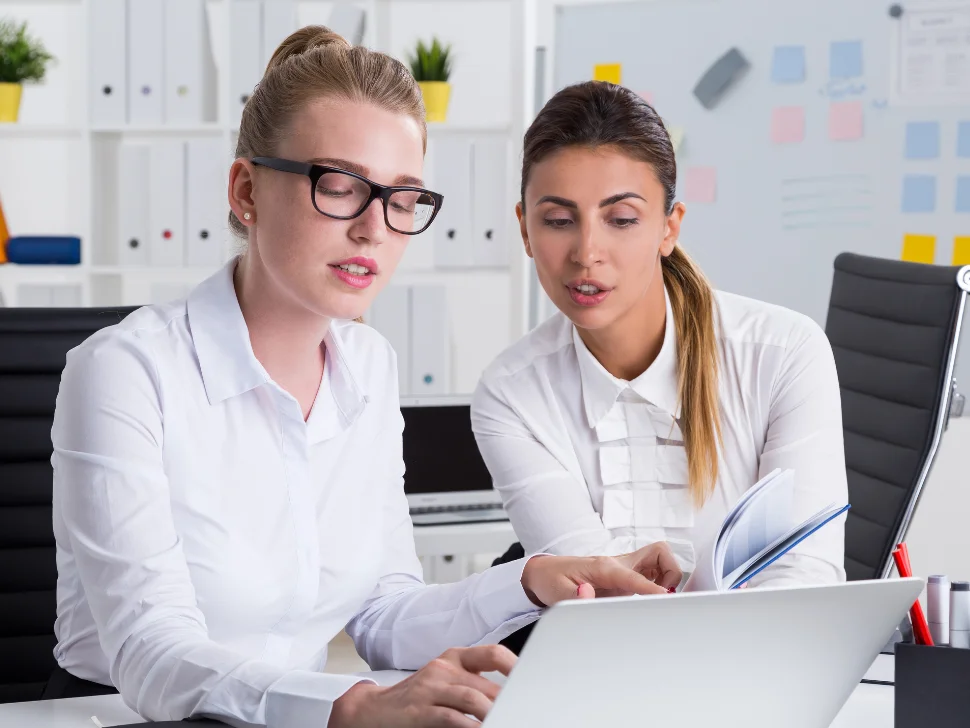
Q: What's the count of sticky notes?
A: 14